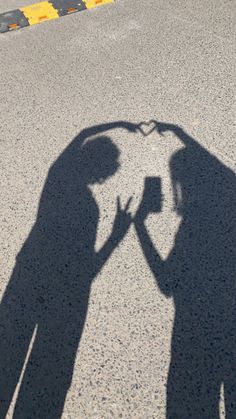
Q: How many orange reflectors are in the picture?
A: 4